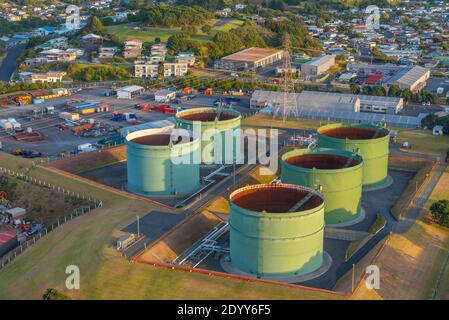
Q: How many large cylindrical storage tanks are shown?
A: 5